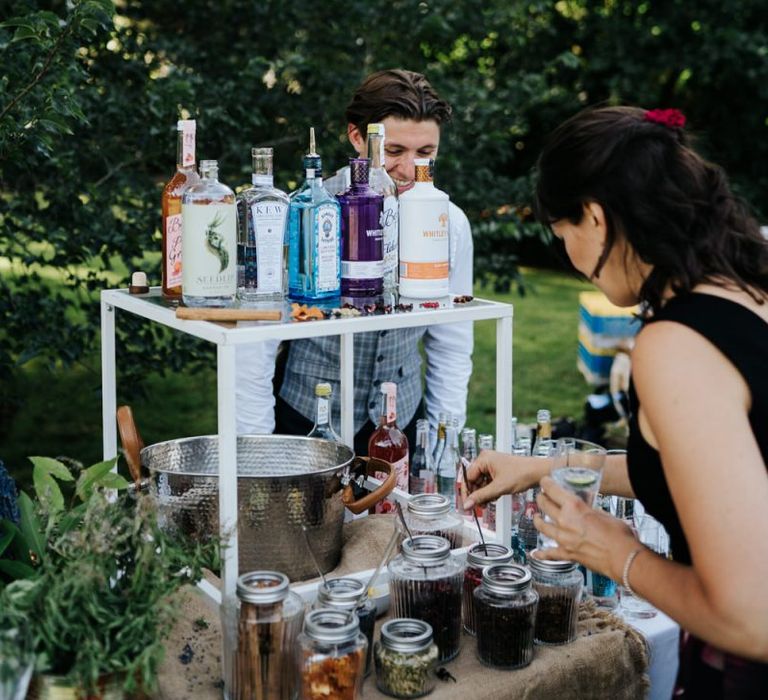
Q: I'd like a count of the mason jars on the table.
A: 9